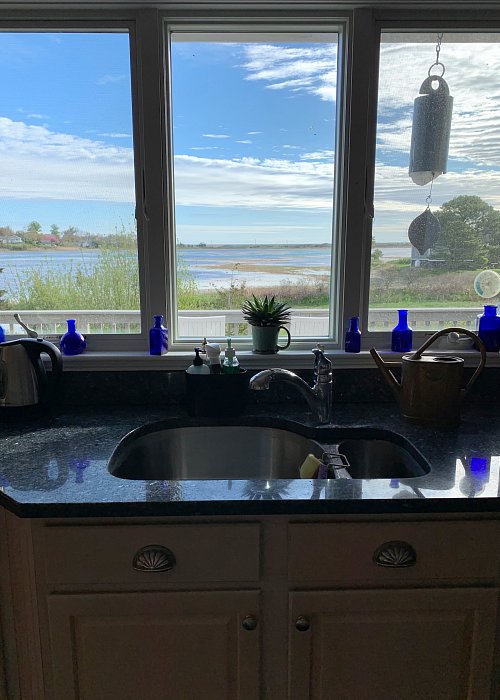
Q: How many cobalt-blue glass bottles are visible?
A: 6